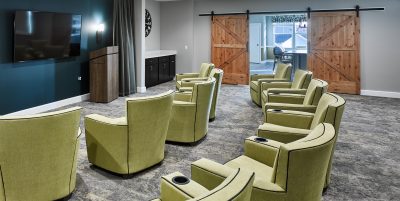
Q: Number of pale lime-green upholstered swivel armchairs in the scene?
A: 11